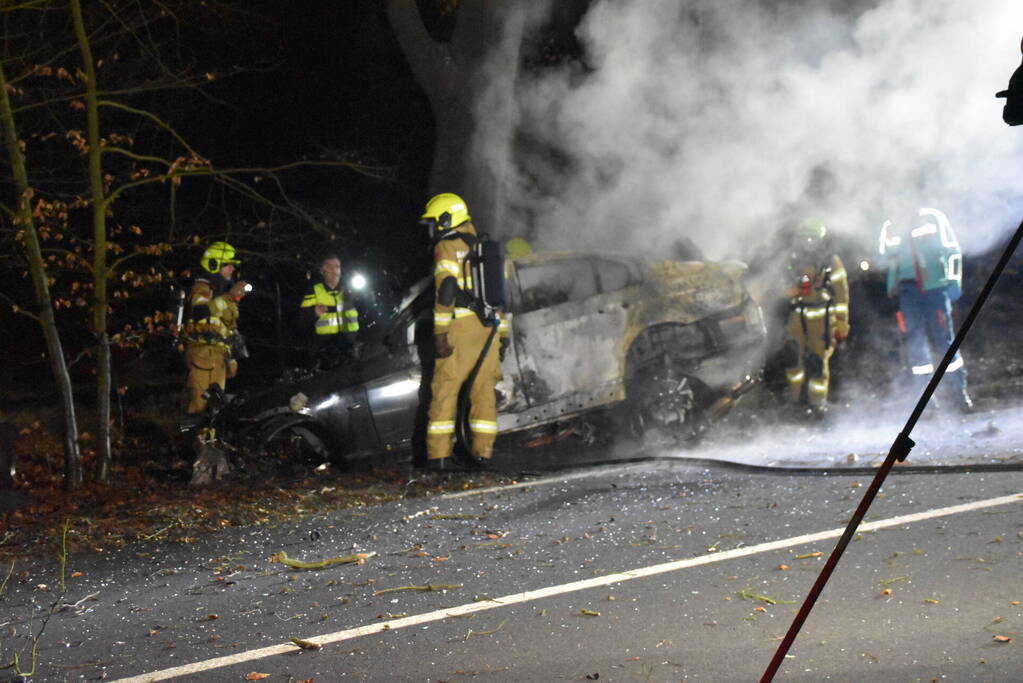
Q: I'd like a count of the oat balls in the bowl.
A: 0